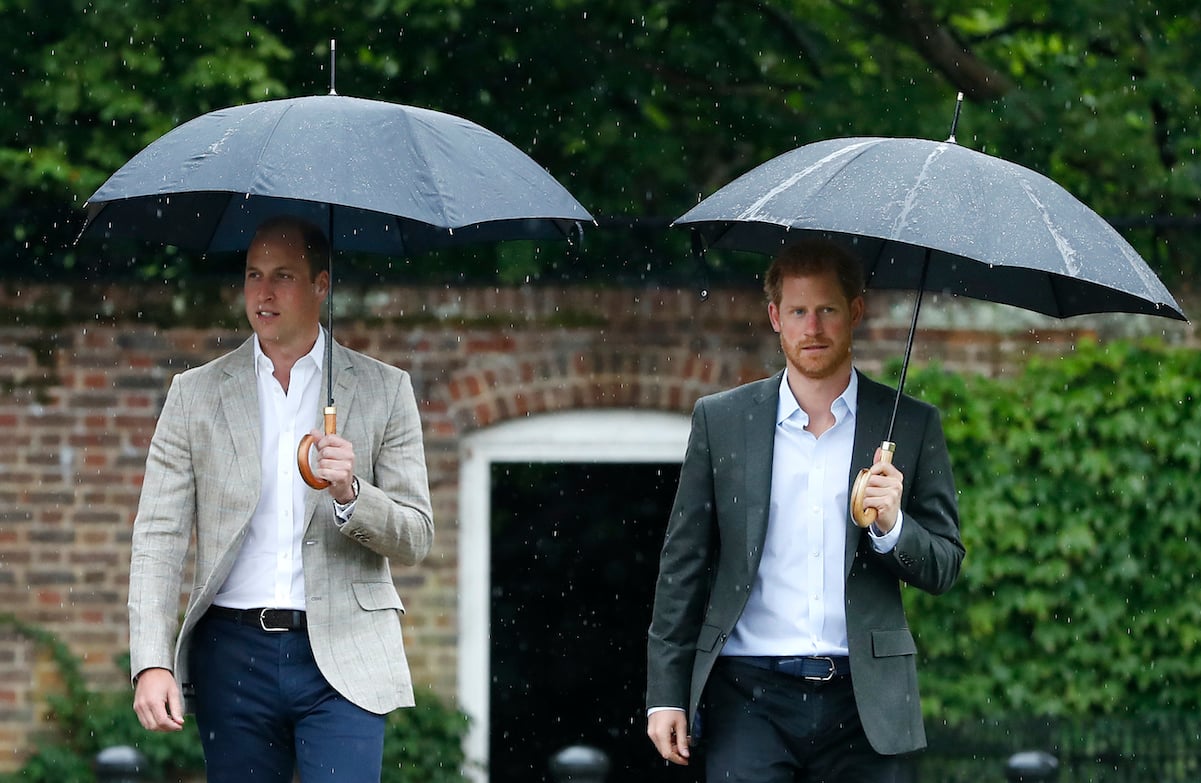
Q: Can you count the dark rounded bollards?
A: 3